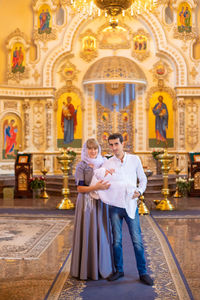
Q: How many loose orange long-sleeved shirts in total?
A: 0